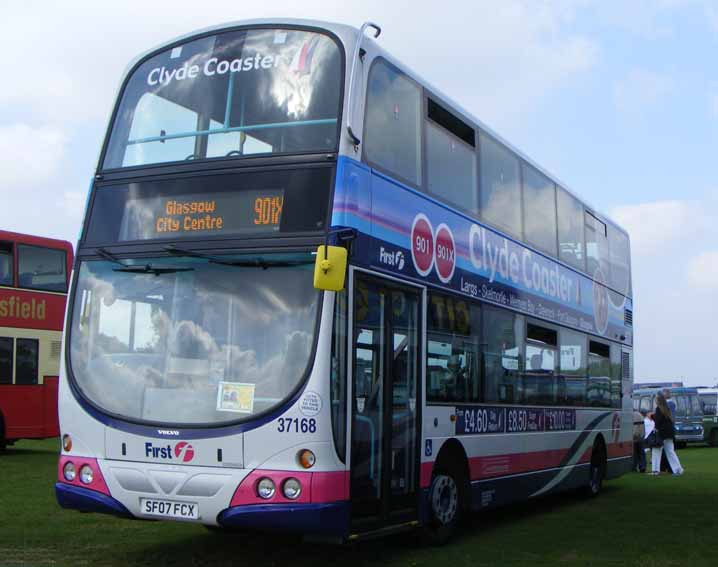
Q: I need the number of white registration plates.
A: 1